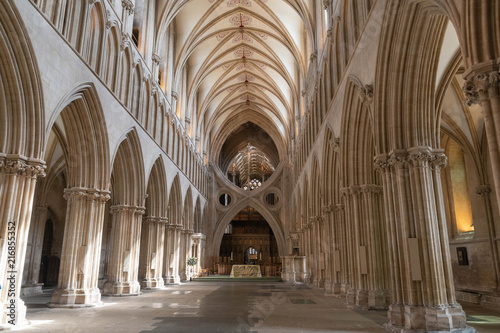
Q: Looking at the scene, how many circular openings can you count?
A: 2